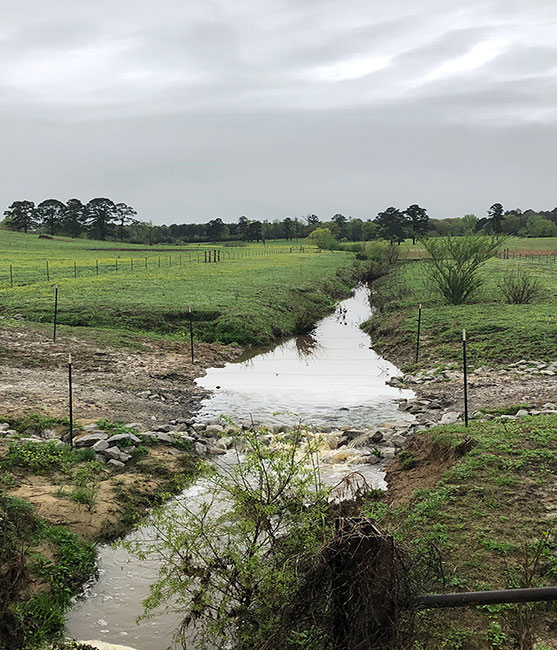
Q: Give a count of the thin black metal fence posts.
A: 5